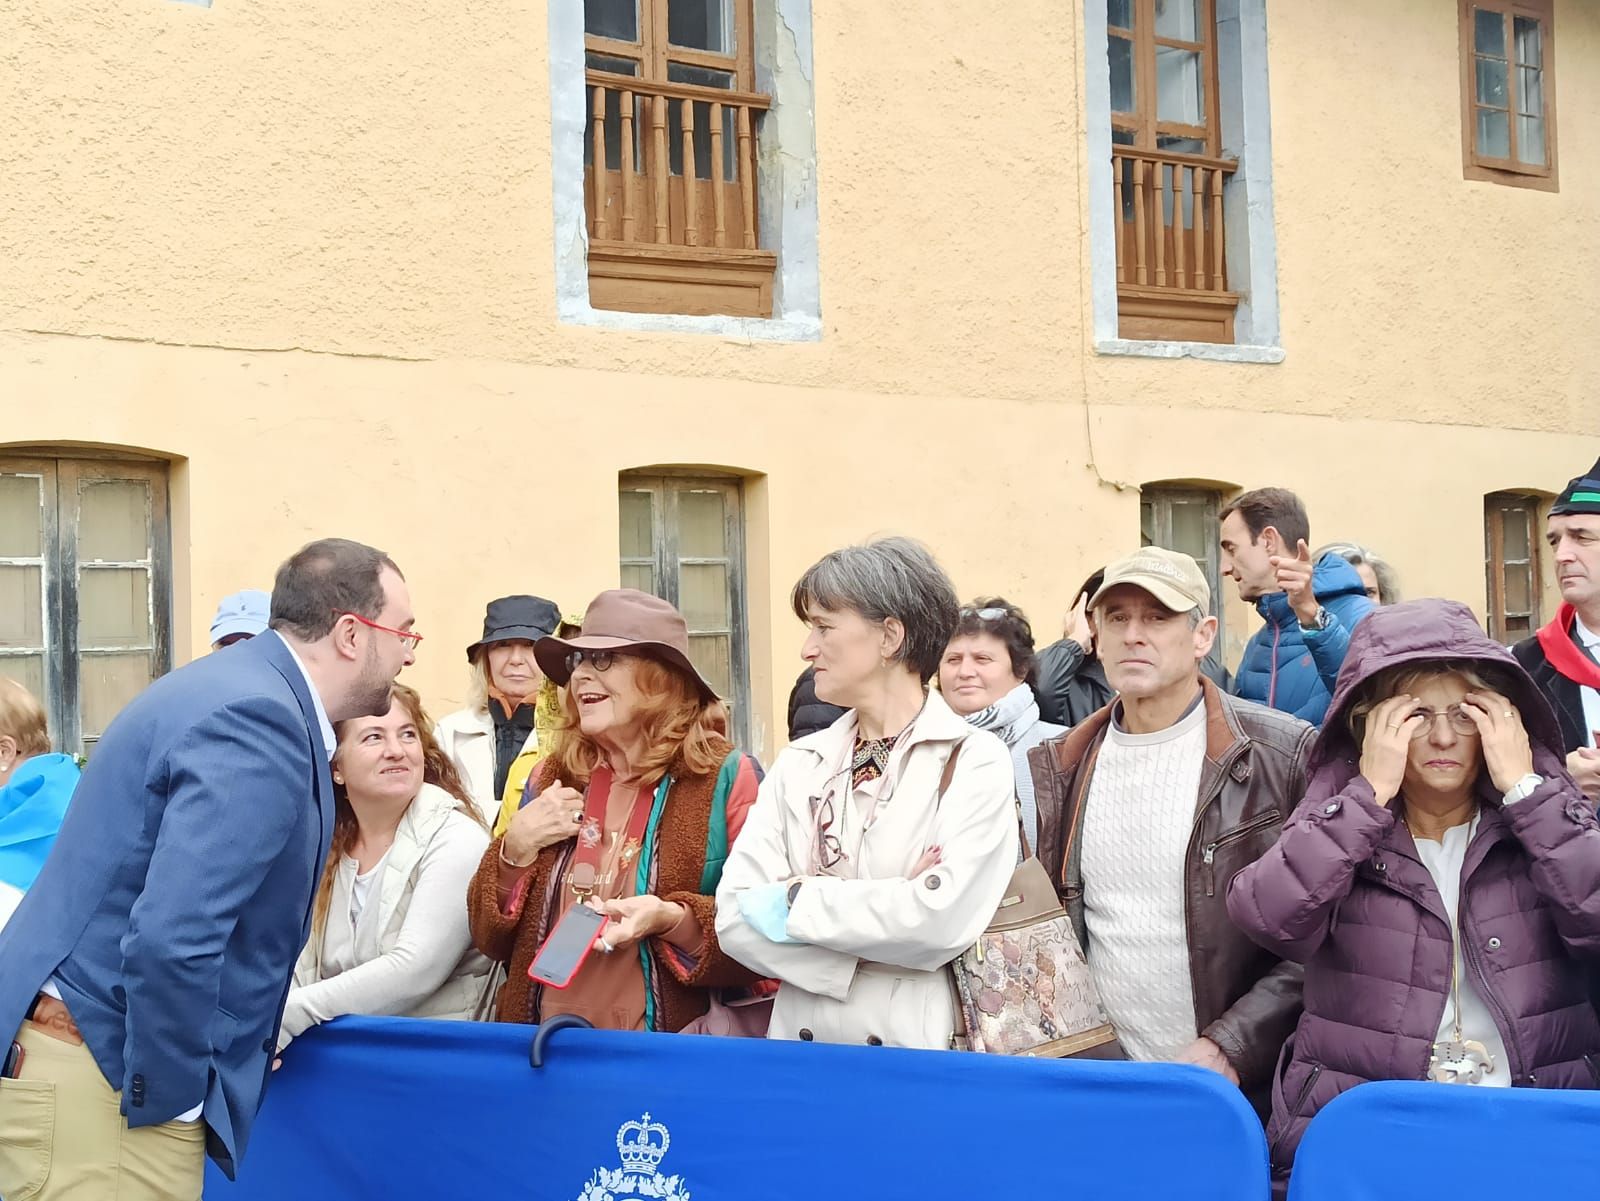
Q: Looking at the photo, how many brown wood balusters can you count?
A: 12